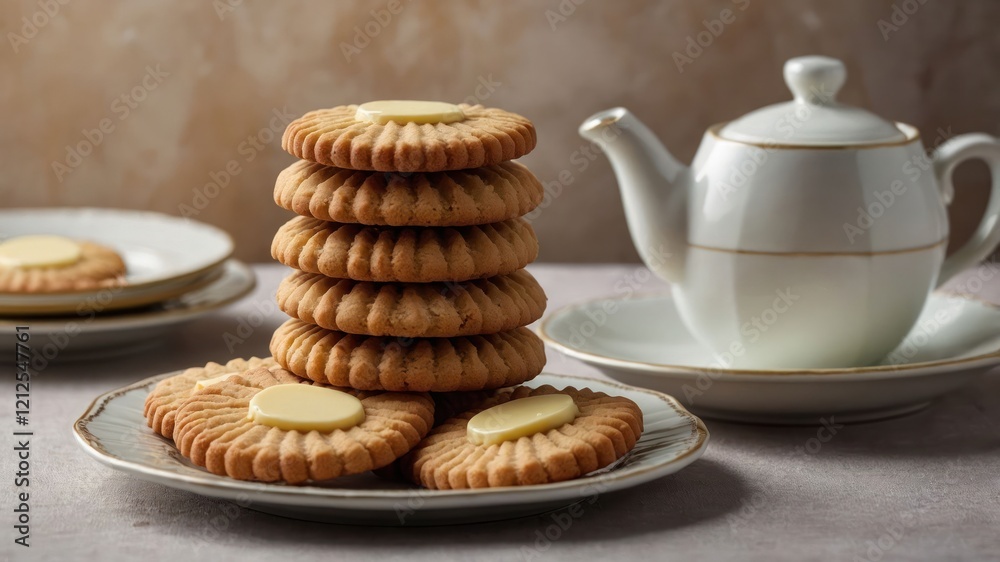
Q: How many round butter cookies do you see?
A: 9